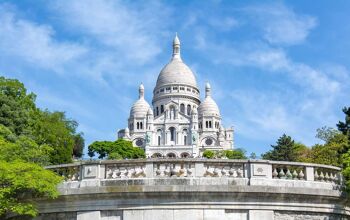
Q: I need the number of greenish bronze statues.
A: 2